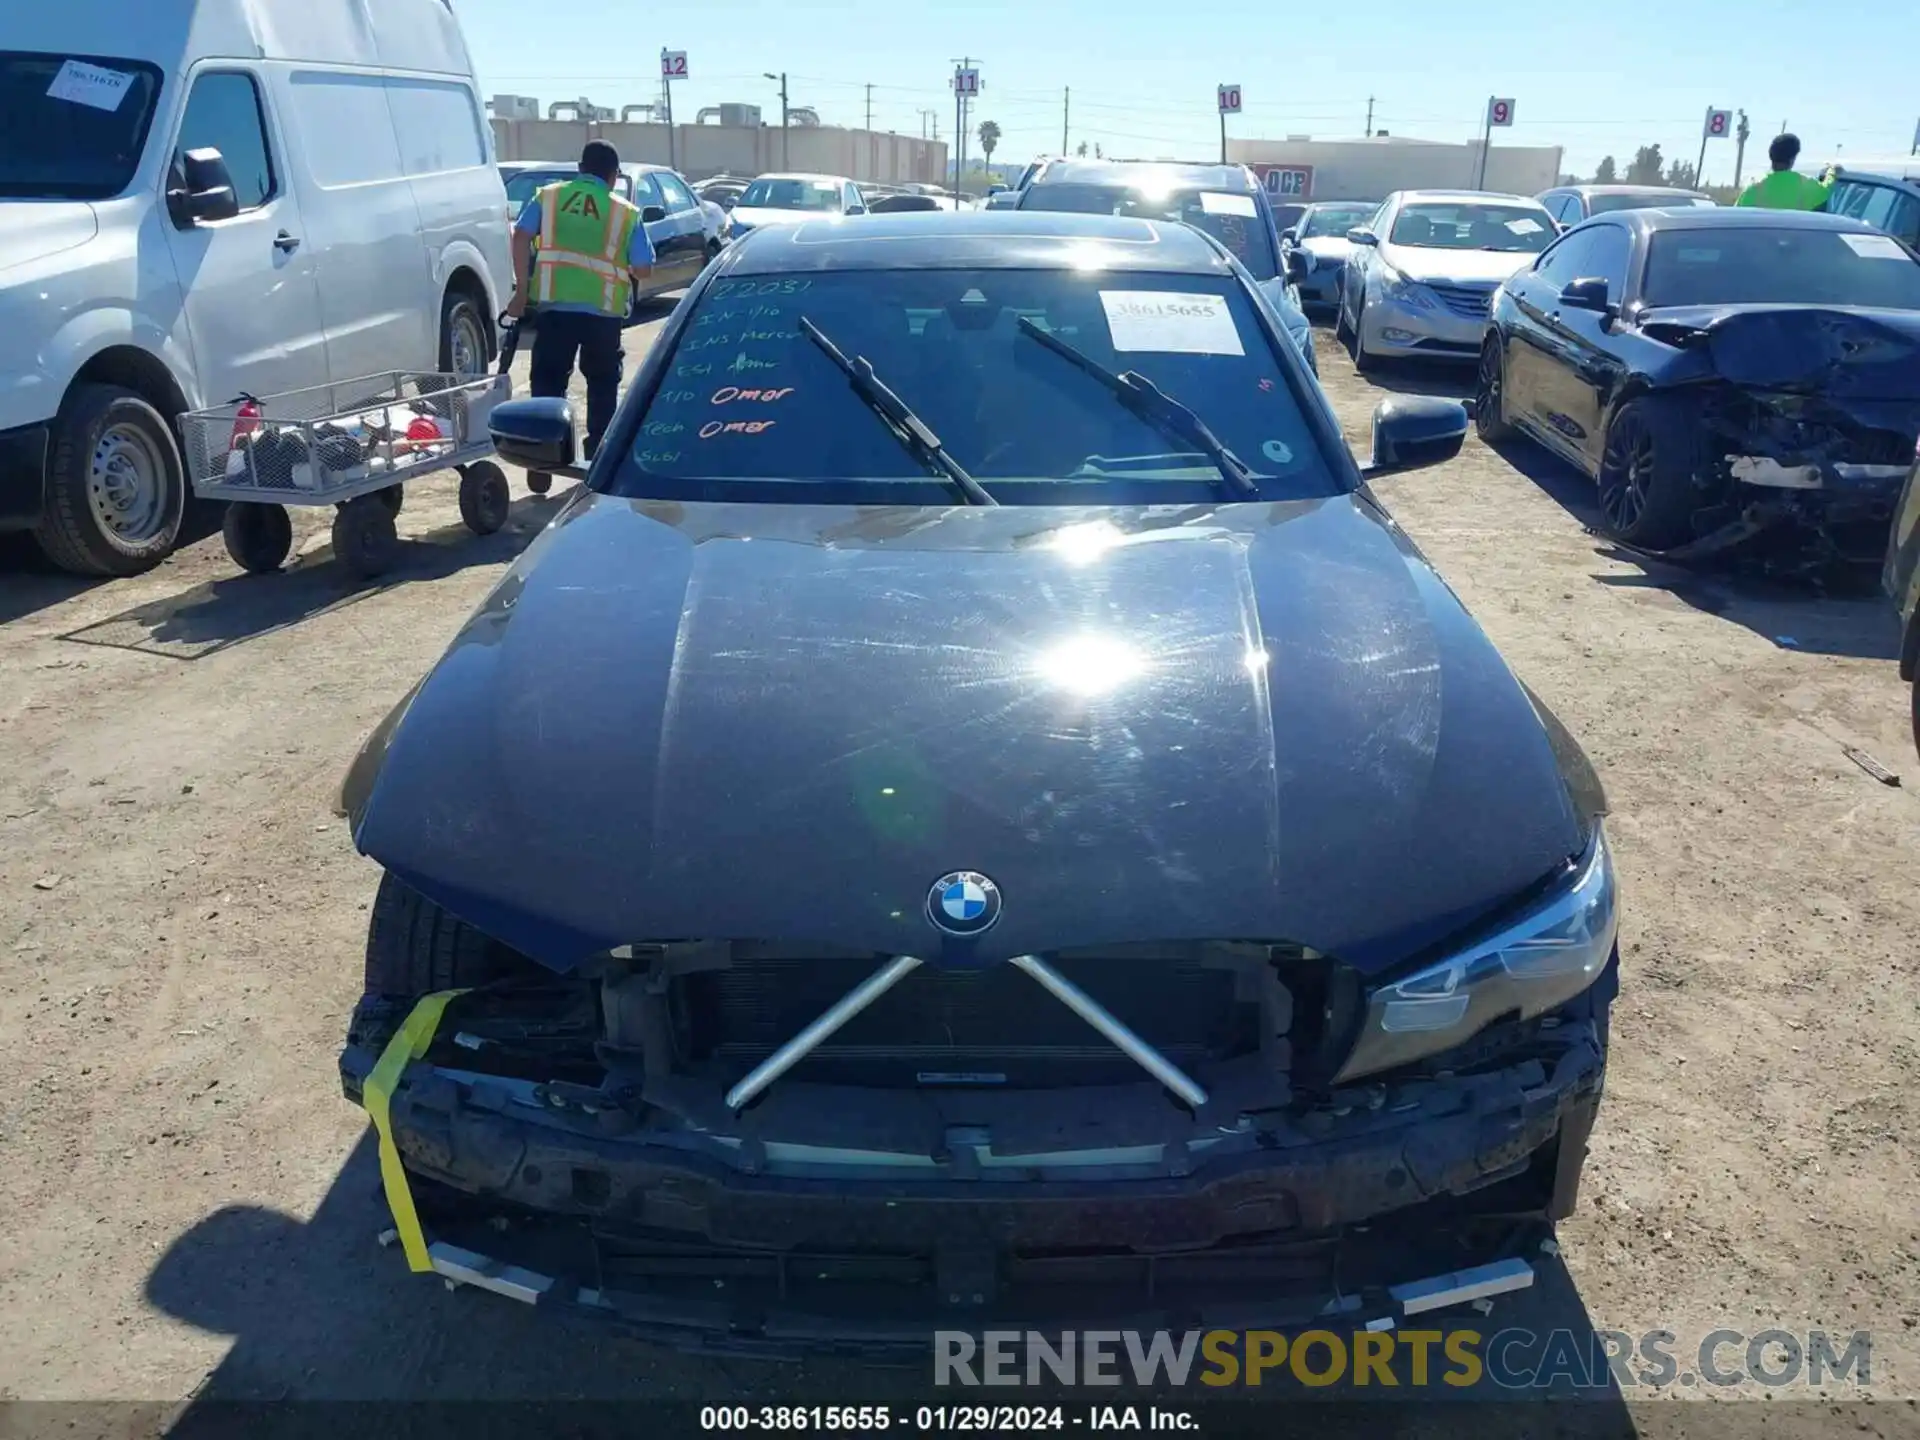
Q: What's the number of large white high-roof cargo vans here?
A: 1